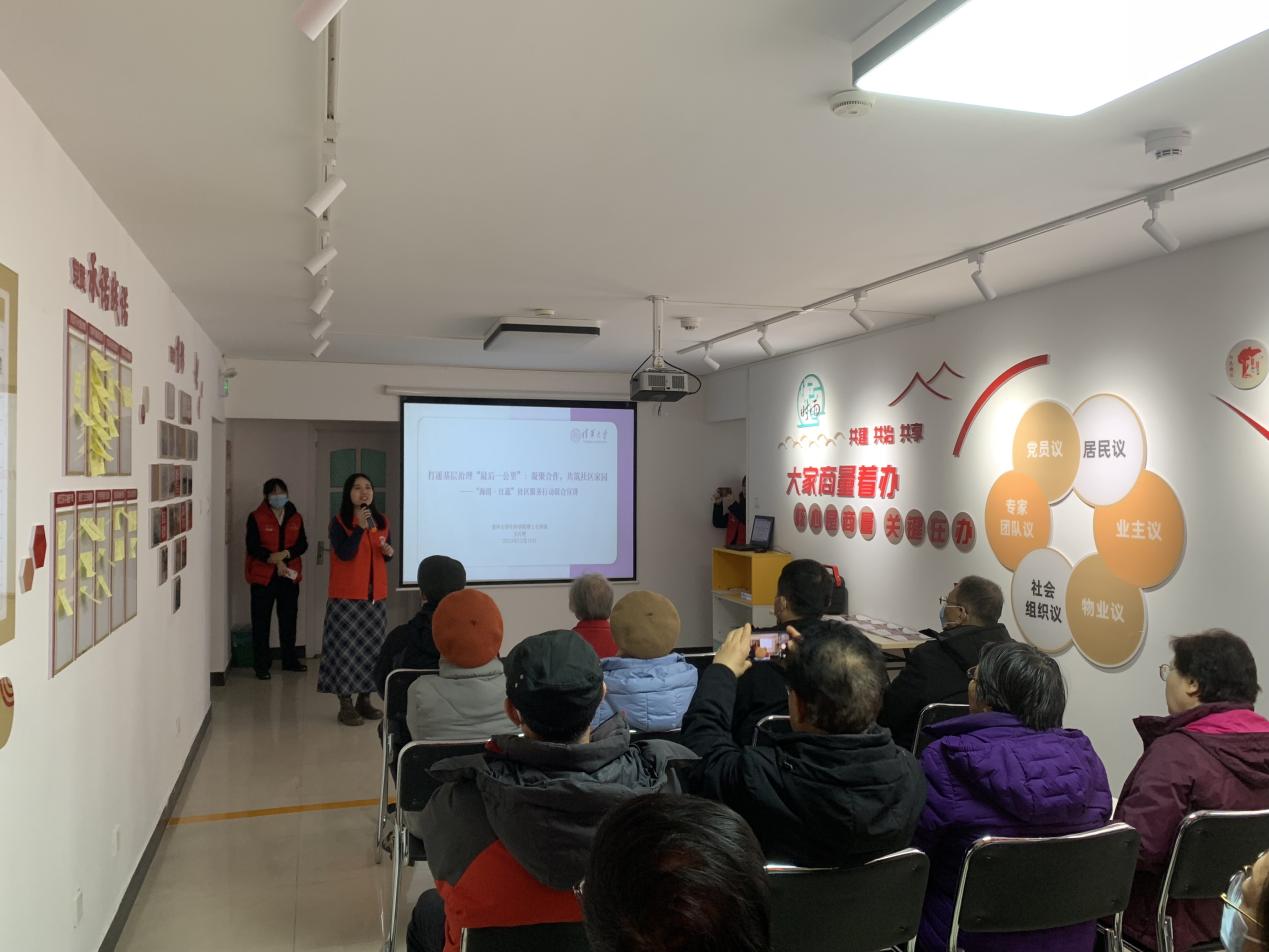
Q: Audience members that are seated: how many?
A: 12